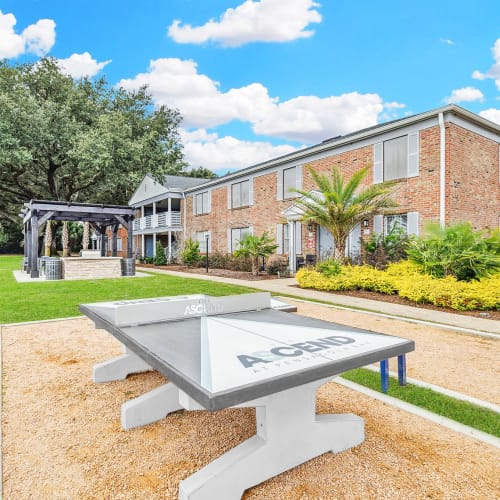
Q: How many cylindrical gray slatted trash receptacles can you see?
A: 2